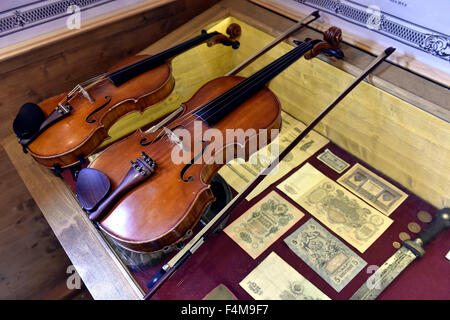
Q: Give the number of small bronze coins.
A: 4